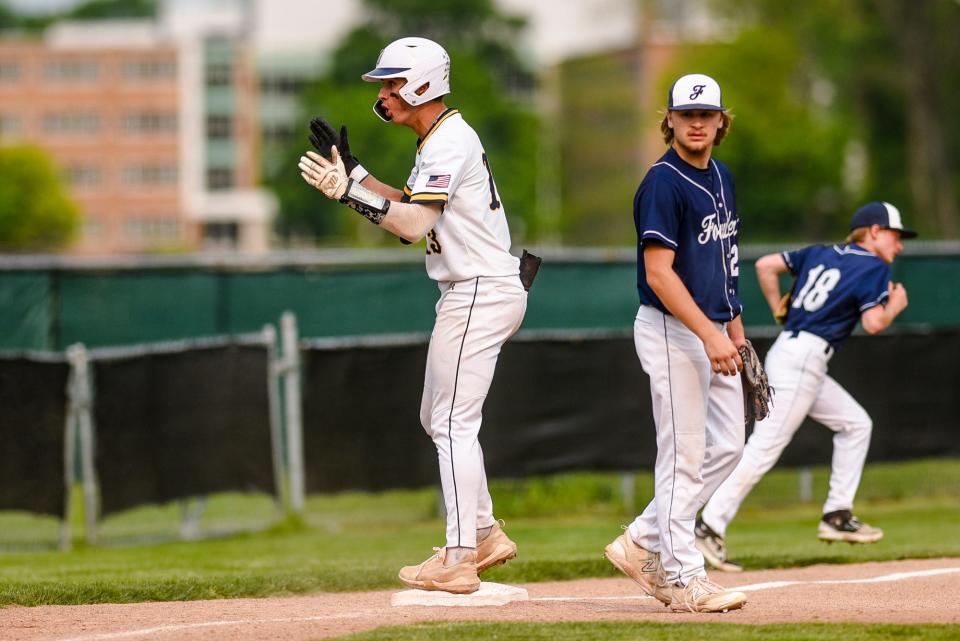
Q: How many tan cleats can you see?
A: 4